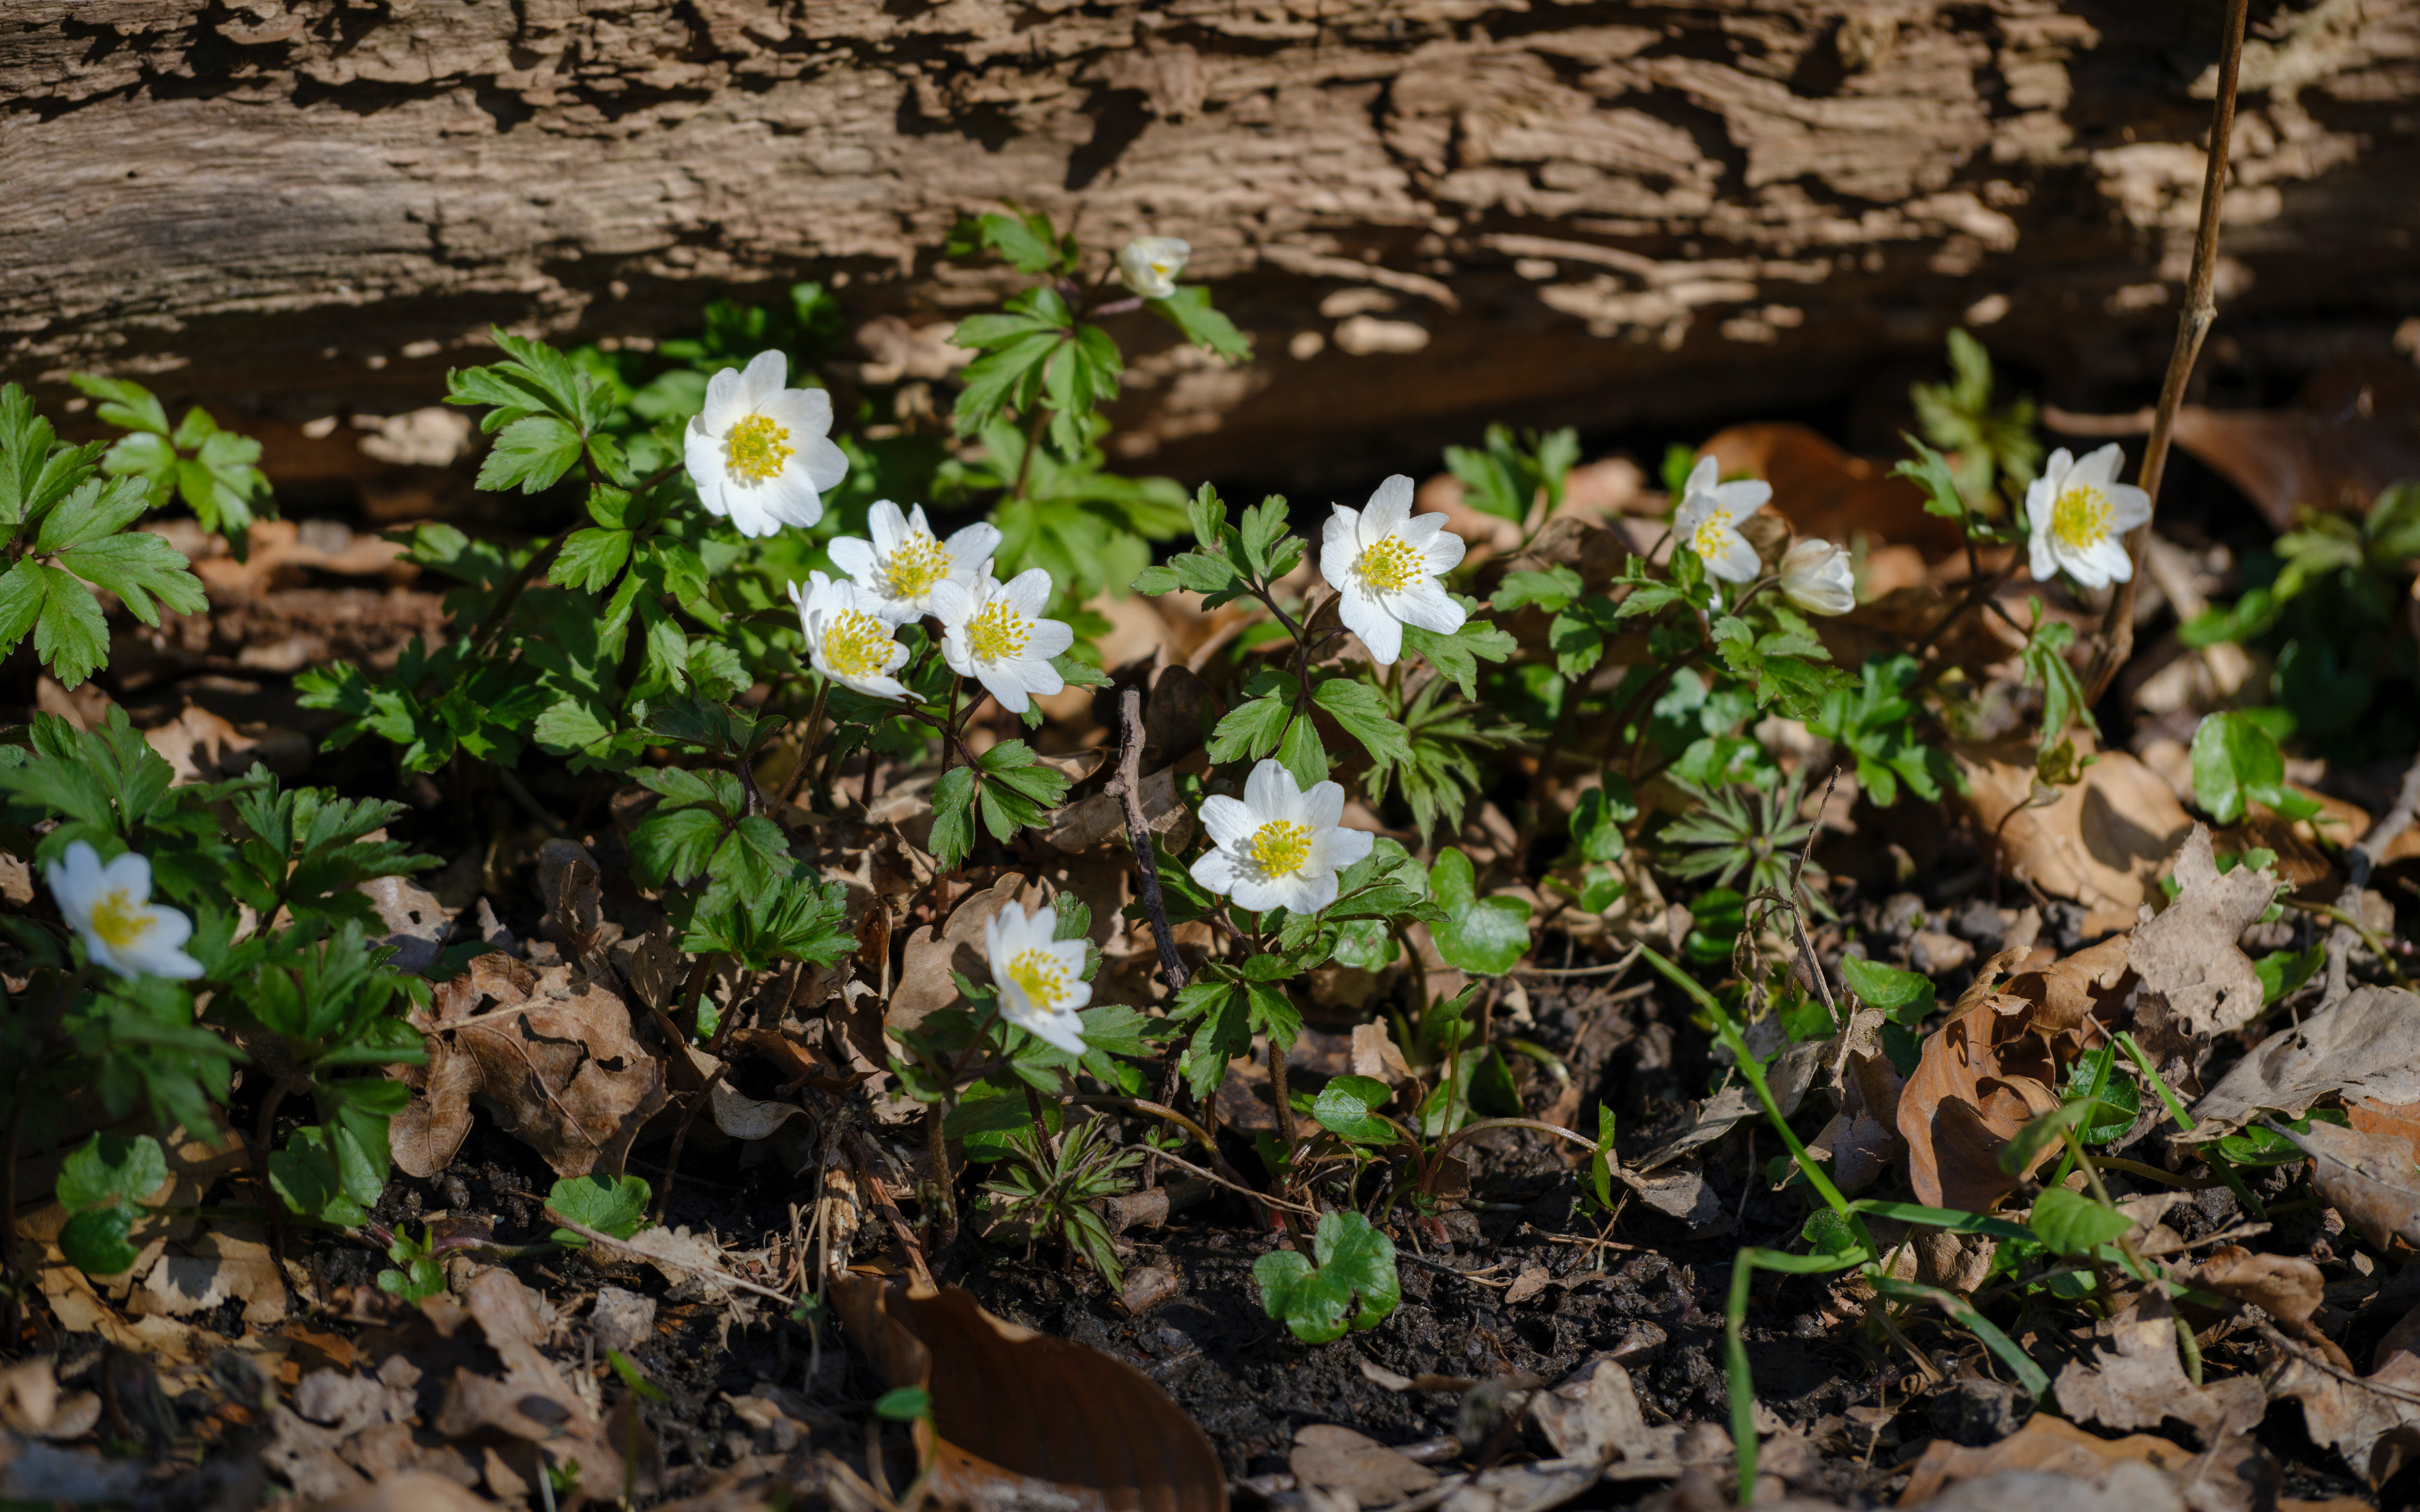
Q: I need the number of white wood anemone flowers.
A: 12